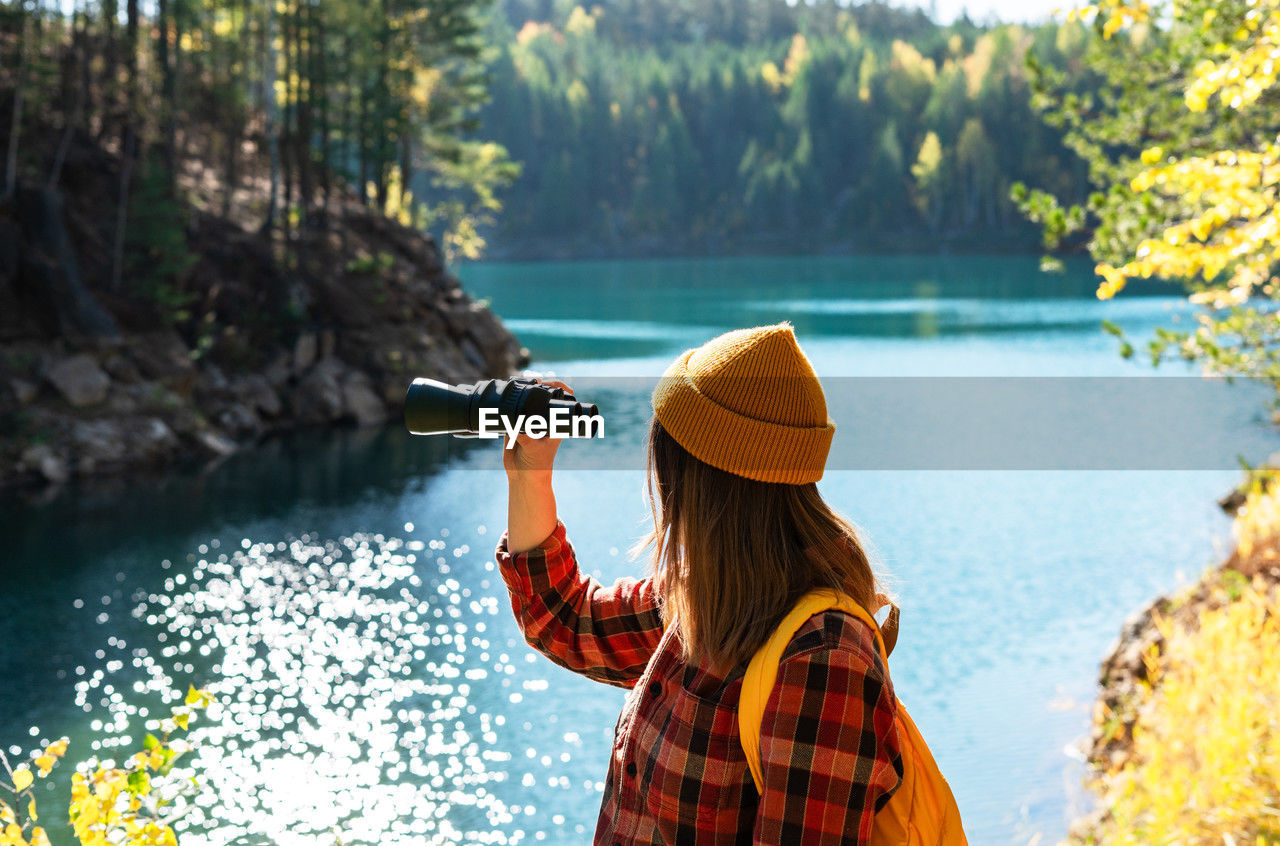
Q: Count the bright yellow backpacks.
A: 1